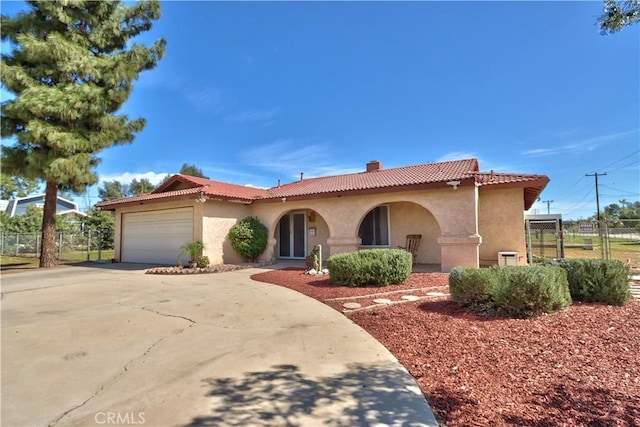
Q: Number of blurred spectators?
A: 0